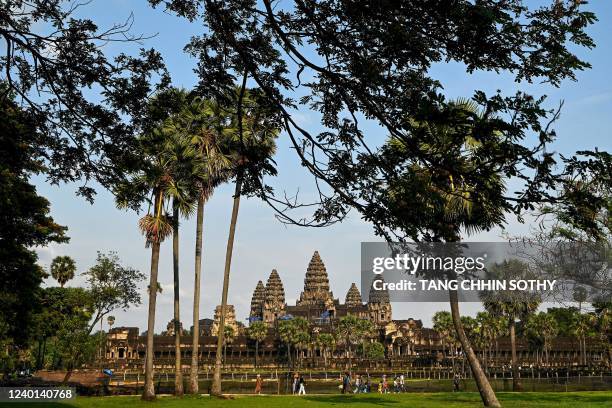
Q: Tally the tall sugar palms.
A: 5